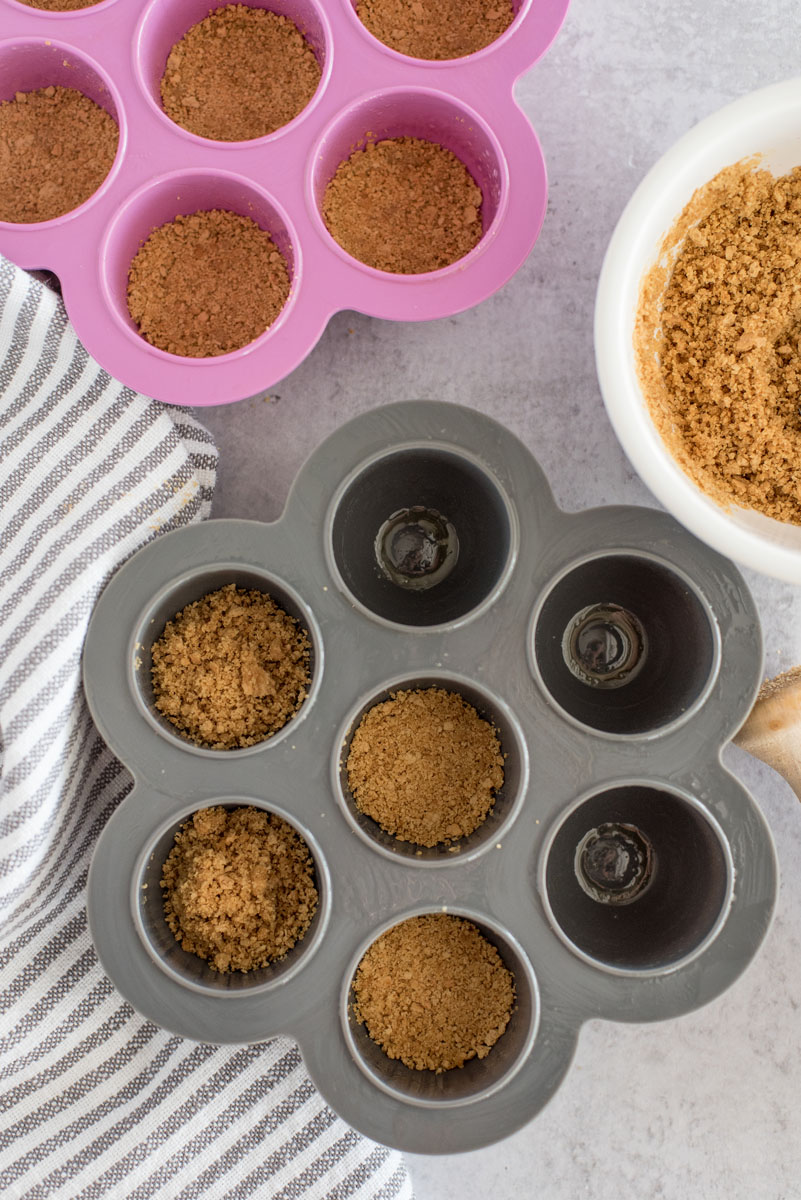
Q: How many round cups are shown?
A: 13